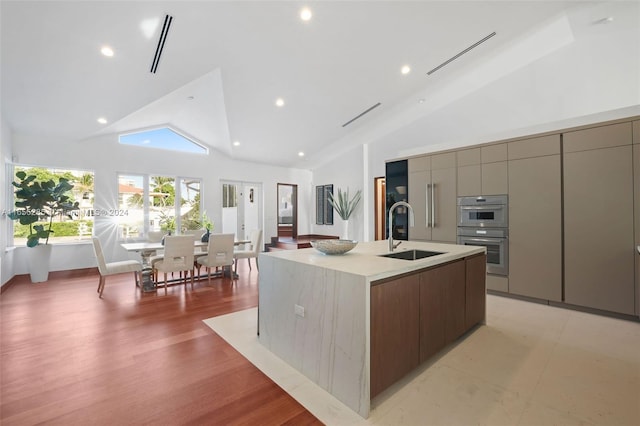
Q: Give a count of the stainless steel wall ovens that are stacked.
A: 2